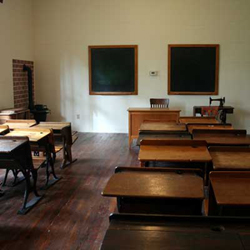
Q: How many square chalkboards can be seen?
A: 2